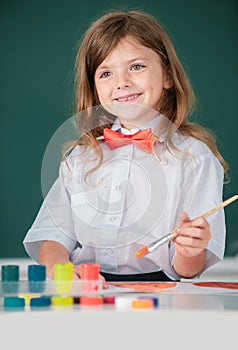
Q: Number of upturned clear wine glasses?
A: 0